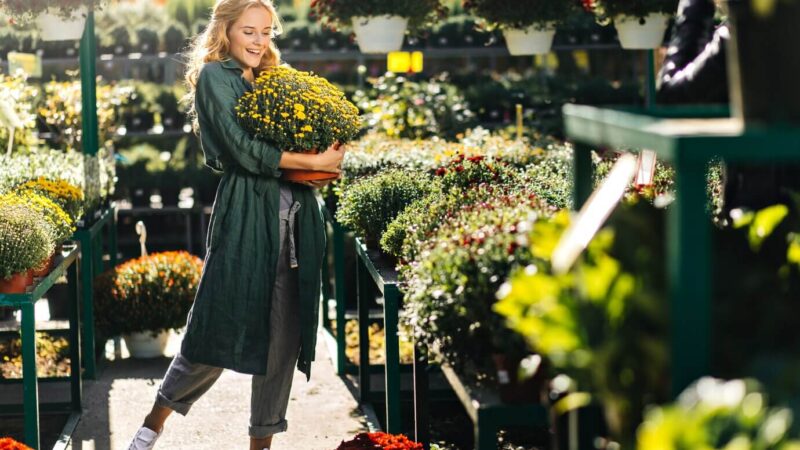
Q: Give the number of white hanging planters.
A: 4